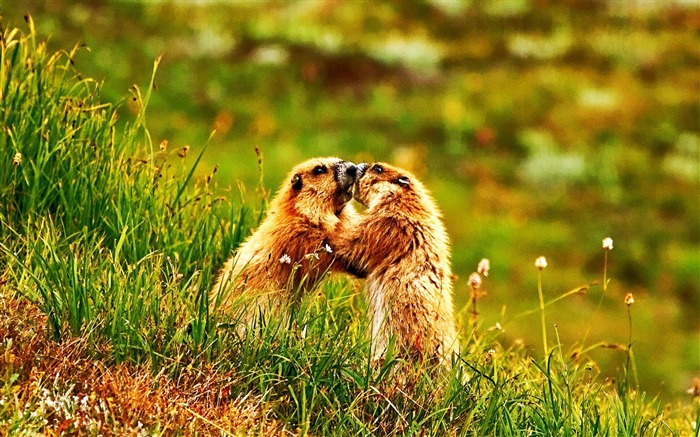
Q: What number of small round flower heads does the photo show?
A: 5